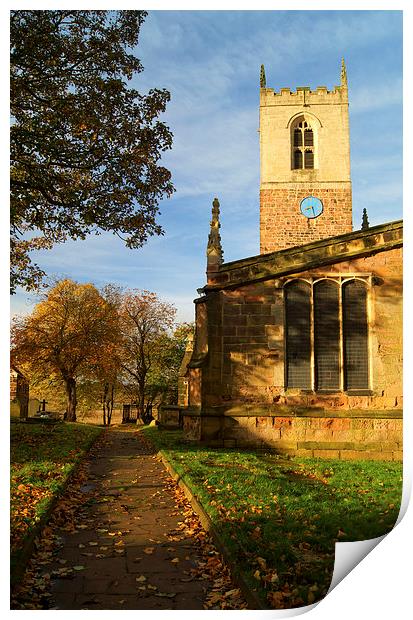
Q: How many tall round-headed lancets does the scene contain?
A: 3